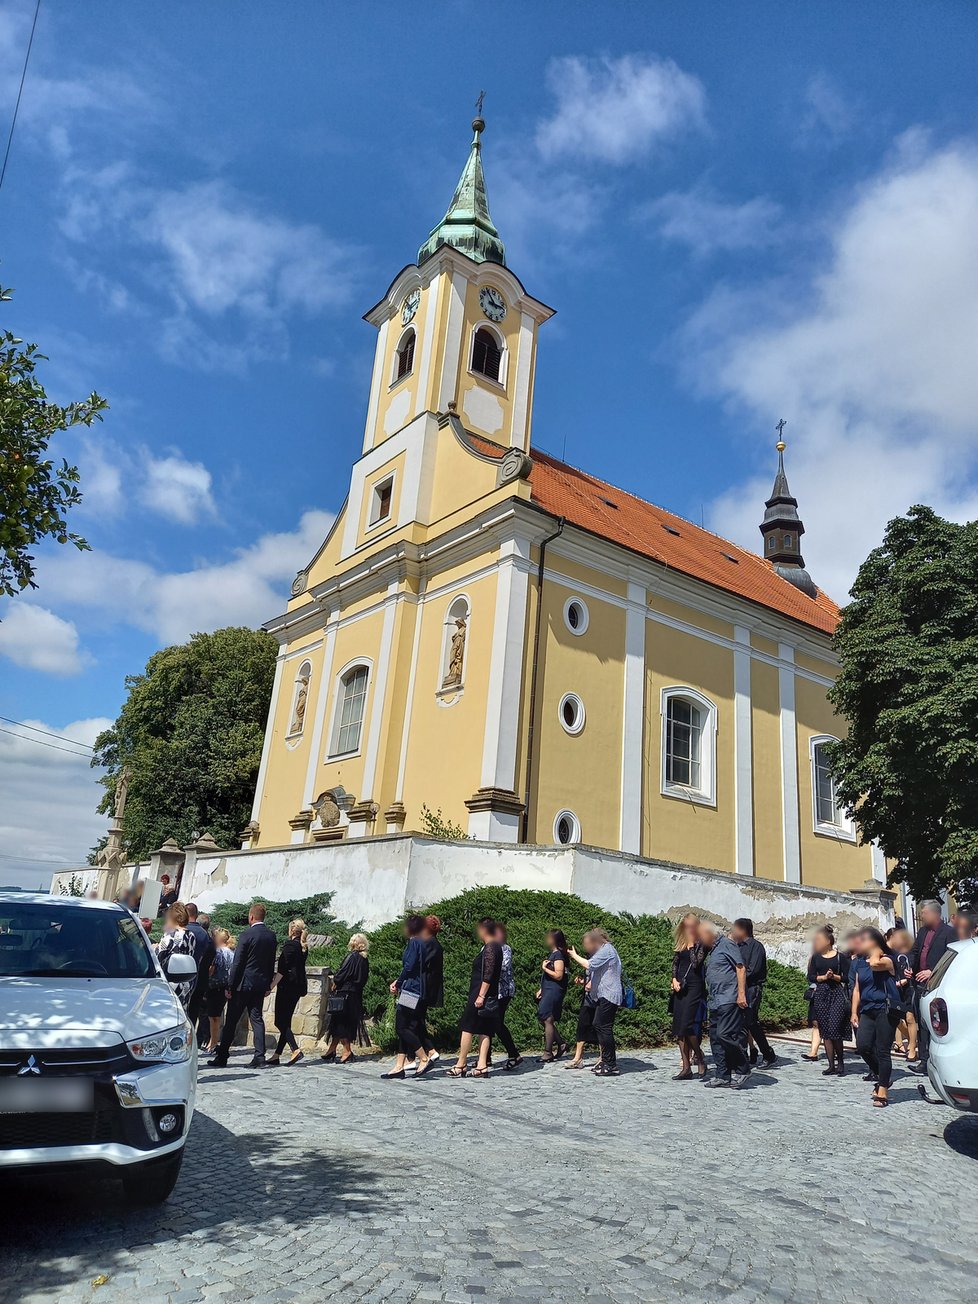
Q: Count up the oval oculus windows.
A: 3